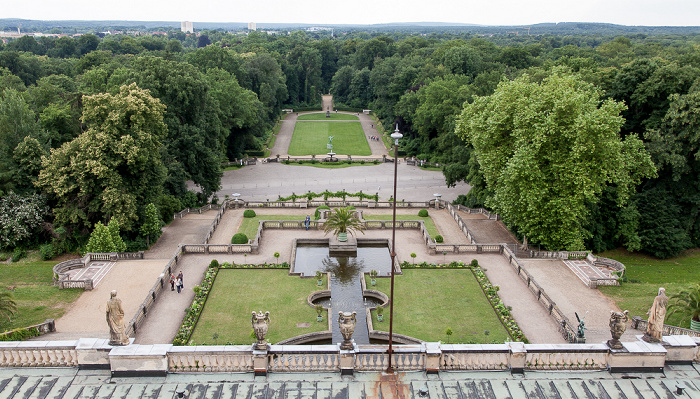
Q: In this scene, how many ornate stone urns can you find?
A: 3